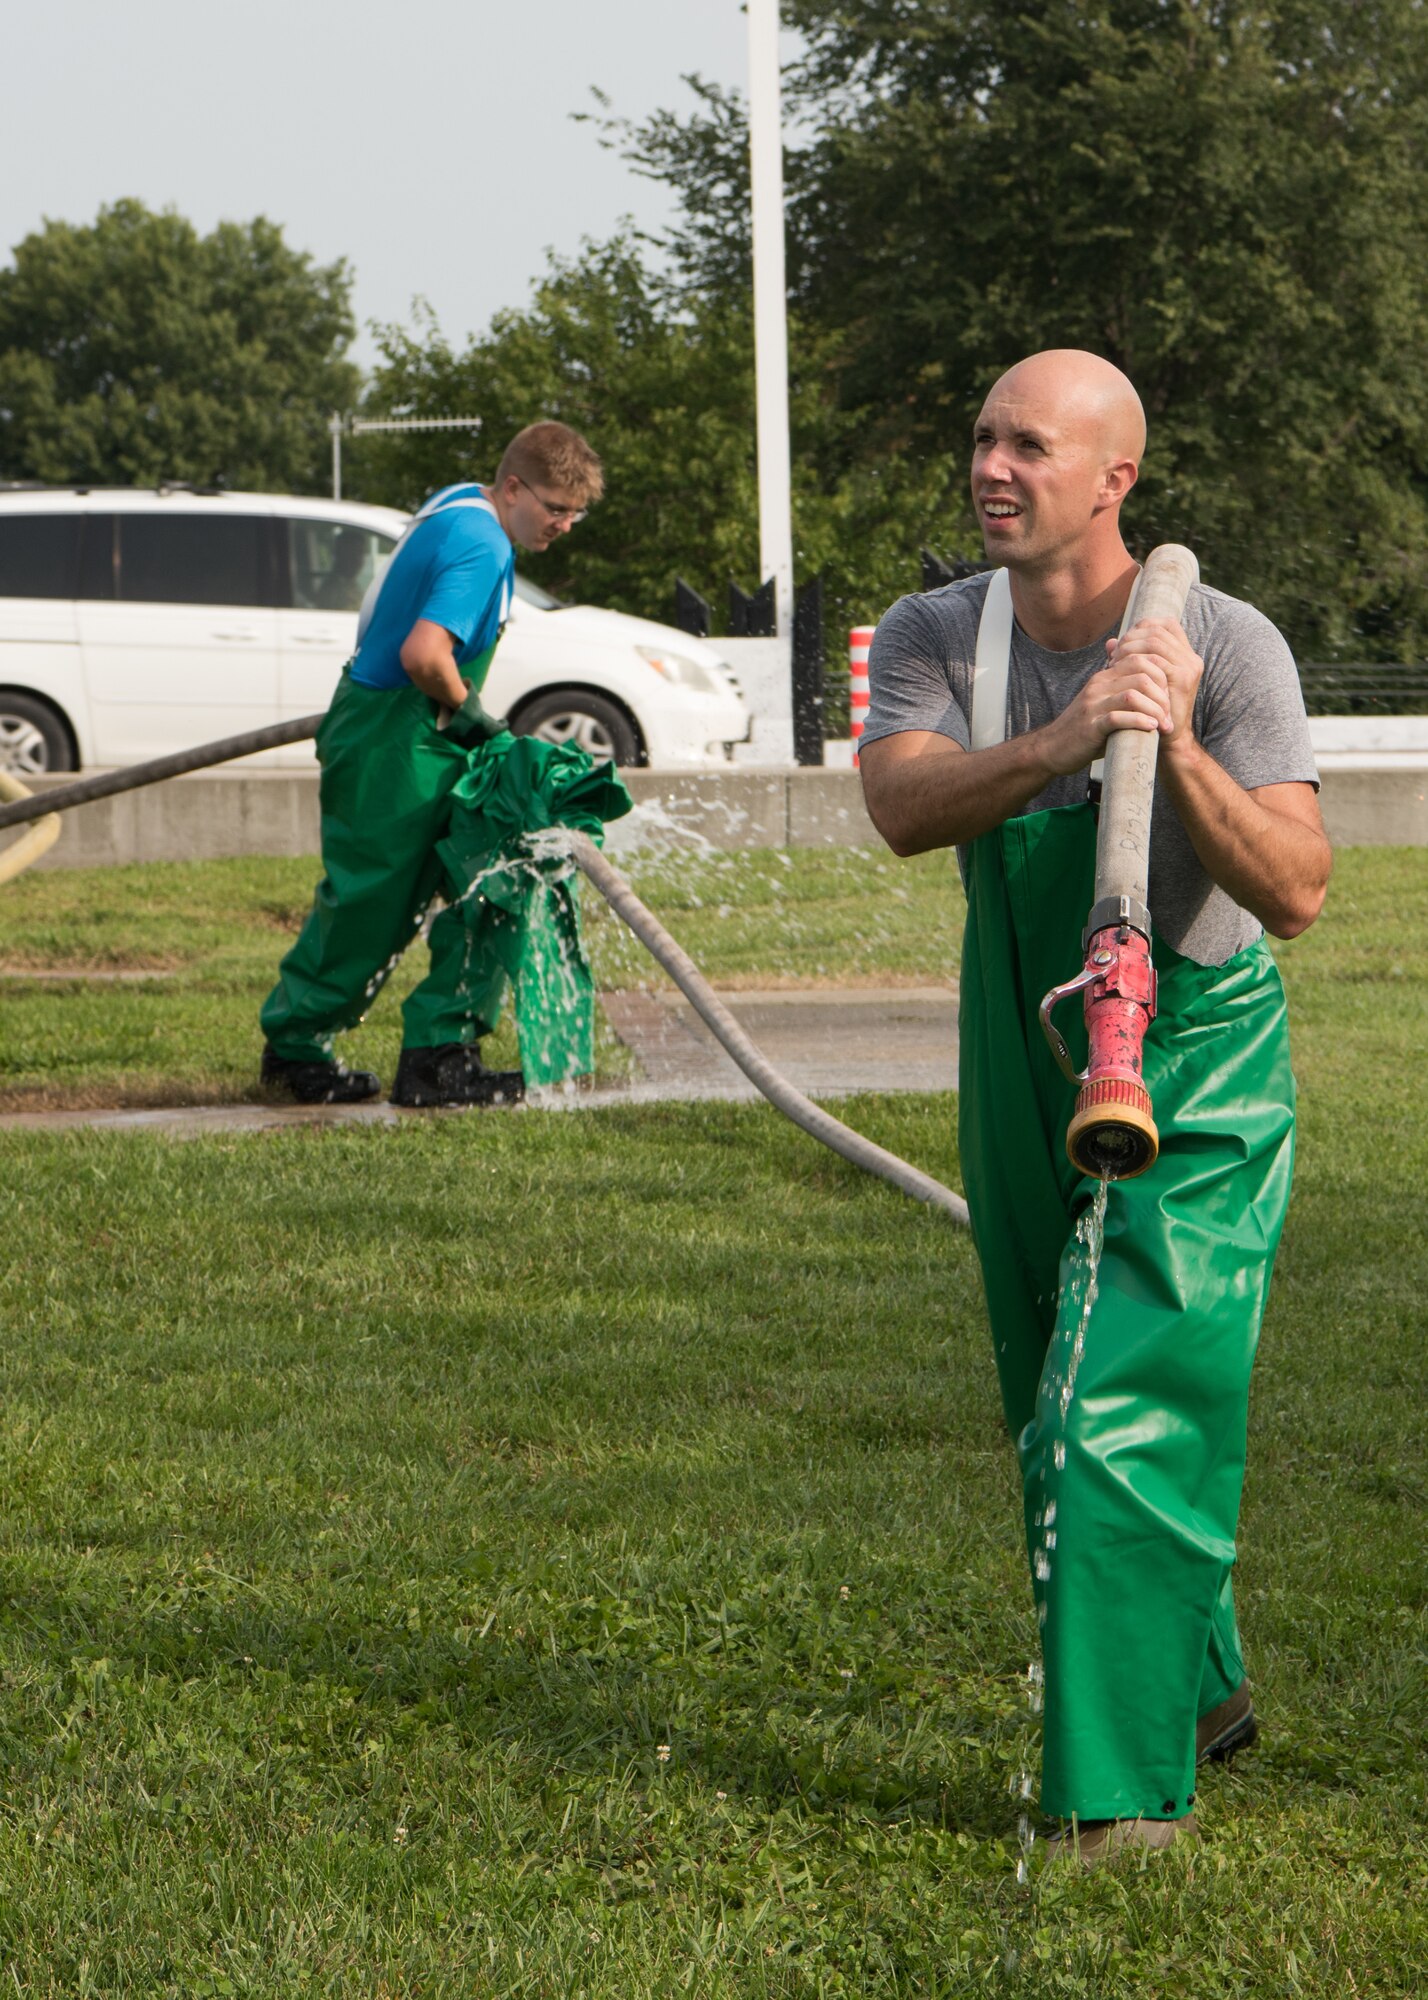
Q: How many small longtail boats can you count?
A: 0